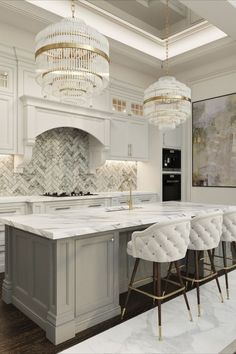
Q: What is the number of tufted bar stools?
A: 3